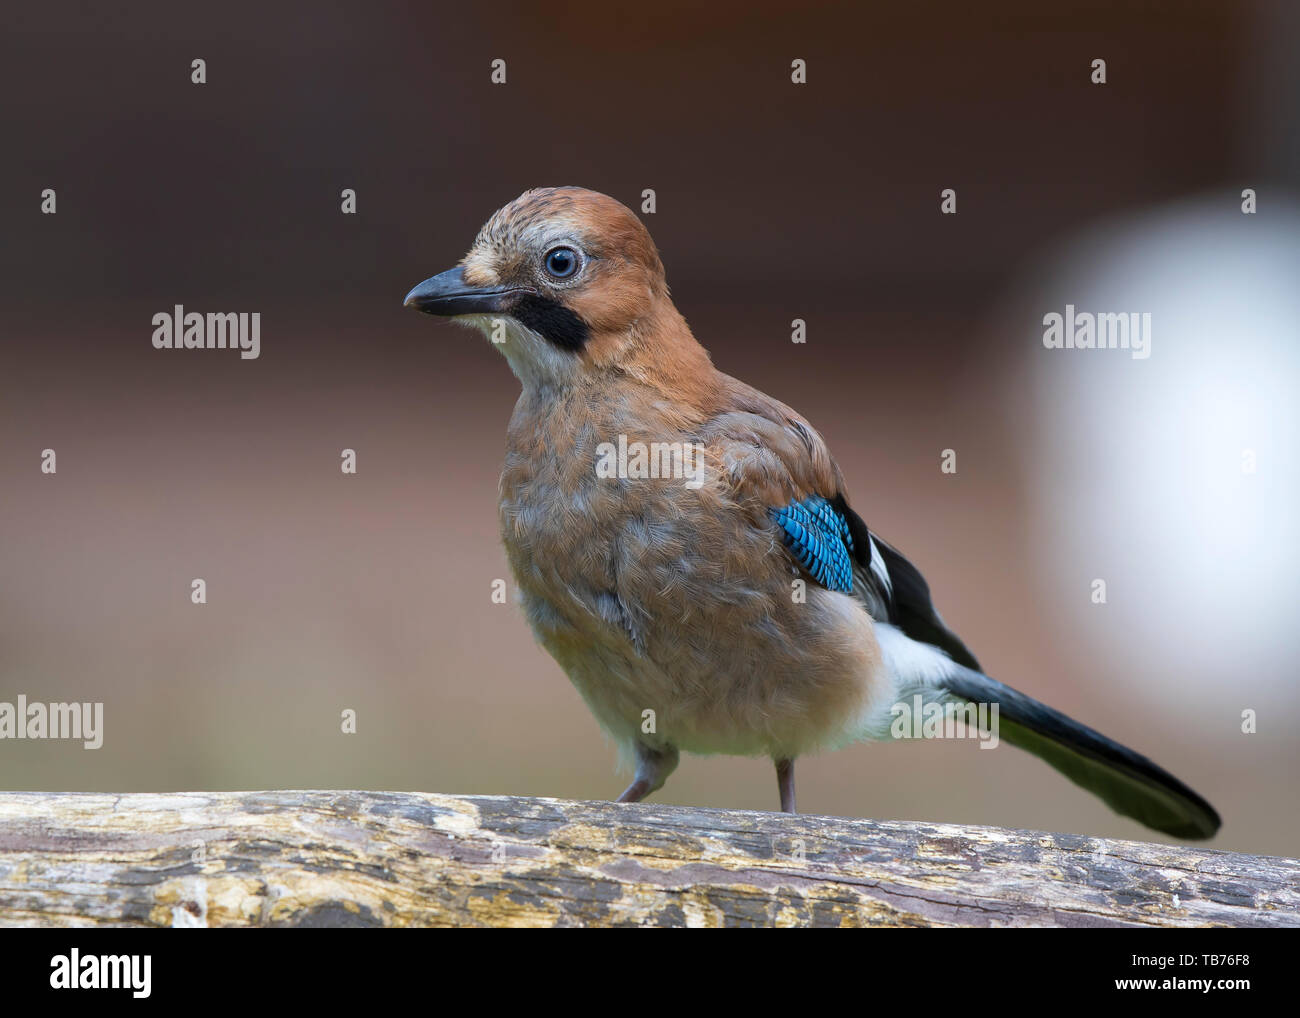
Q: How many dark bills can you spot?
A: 1